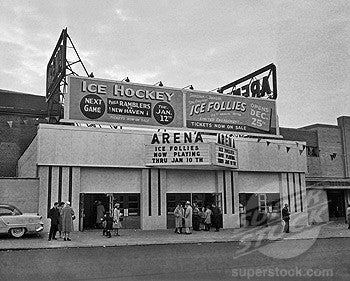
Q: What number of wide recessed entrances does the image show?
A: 3